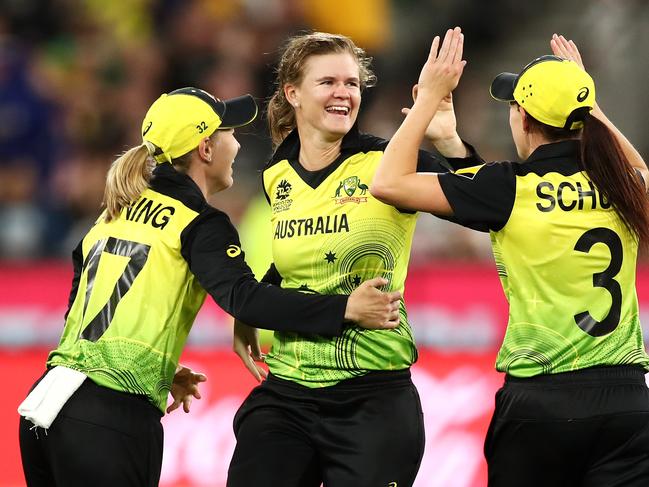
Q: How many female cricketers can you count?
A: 3